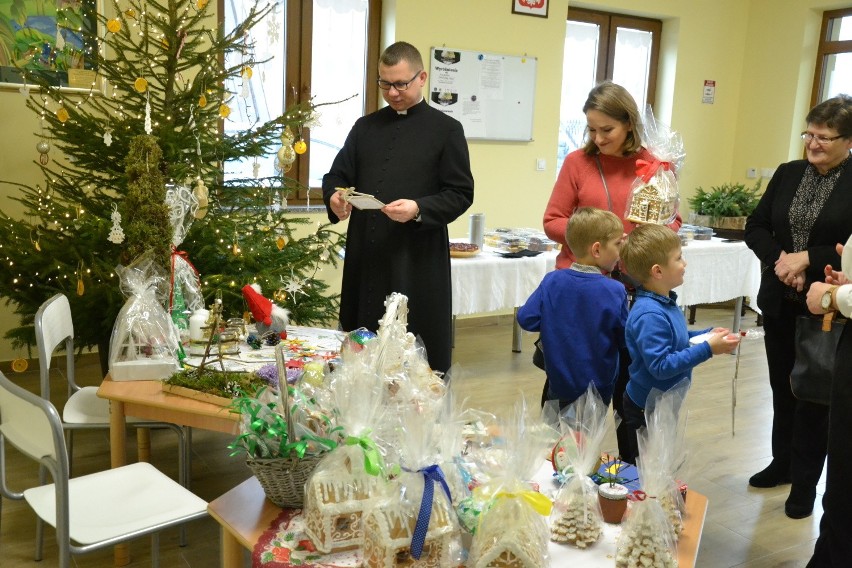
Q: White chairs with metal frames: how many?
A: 2